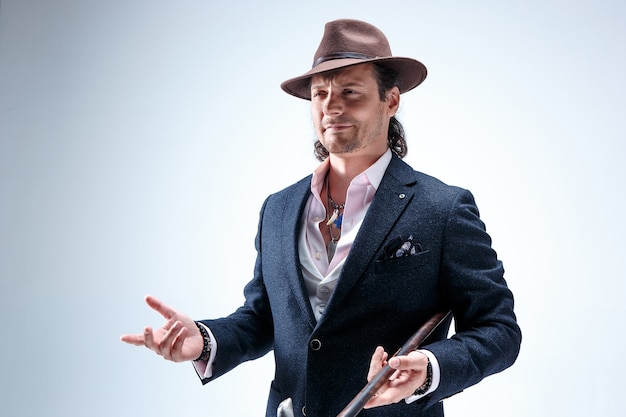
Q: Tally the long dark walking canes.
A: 1